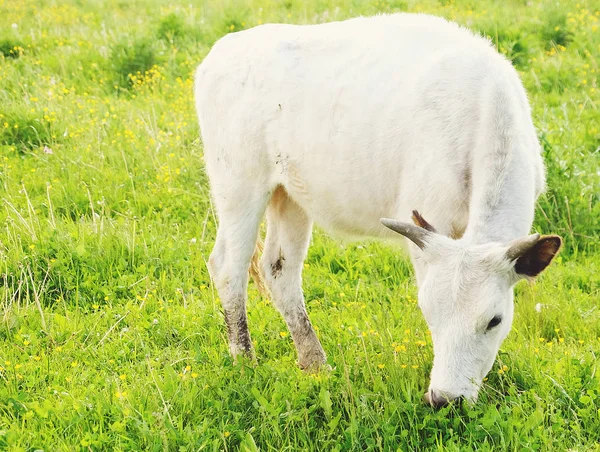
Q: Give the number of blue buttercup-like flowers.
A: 0